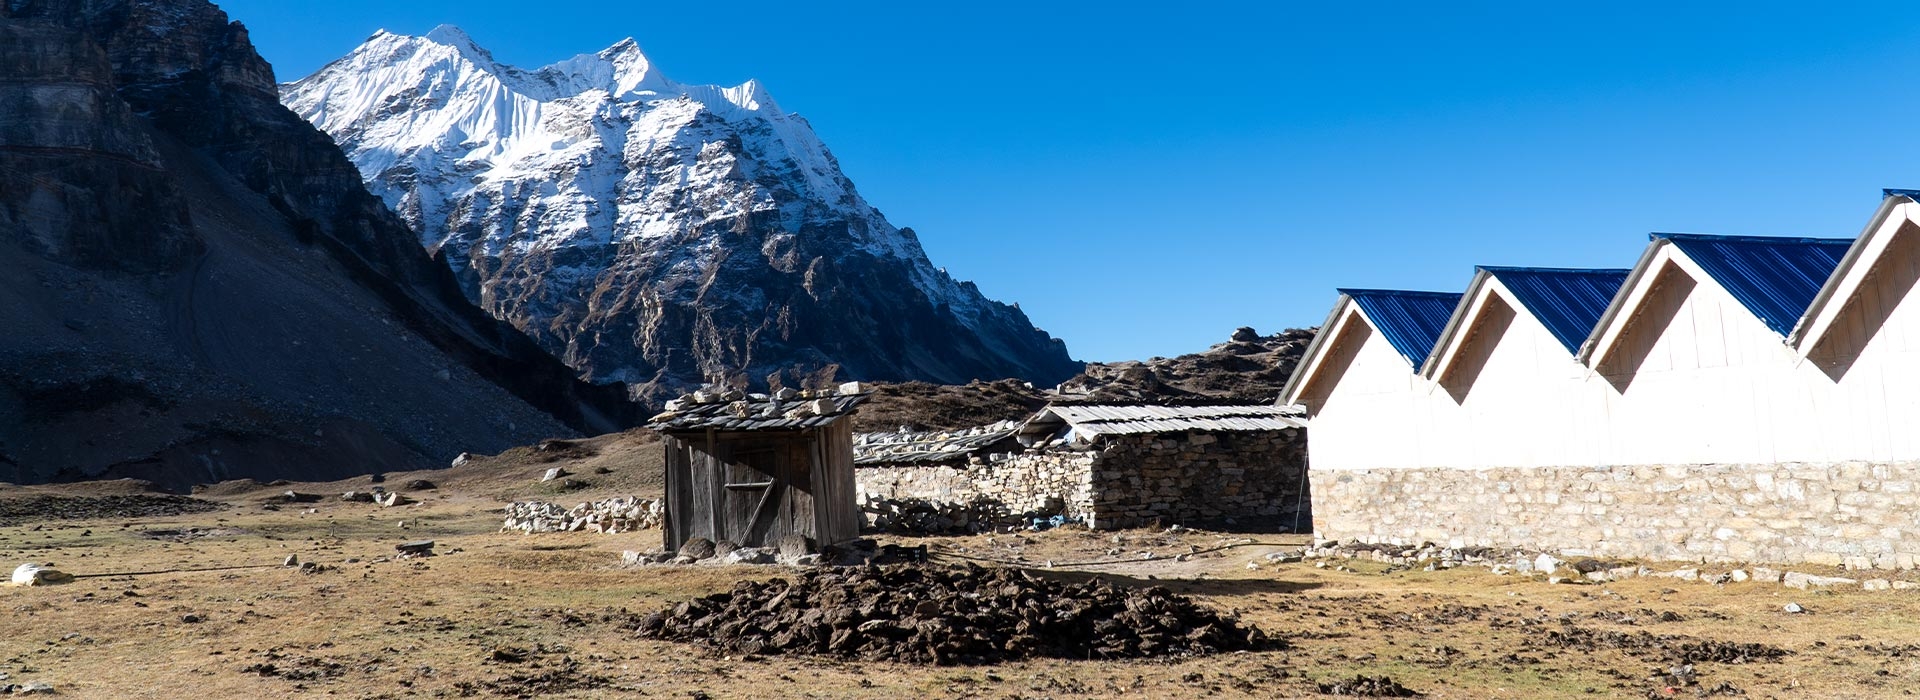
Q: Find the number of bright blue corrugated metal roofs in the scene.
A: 4